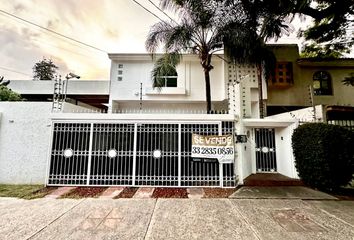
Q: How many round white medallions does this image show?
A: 4